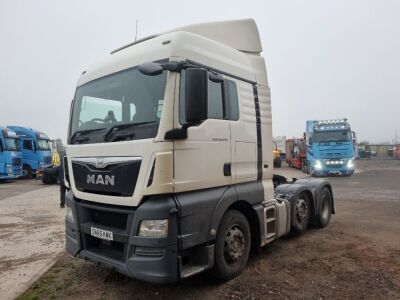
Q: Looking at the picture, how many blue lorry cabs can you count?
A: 3